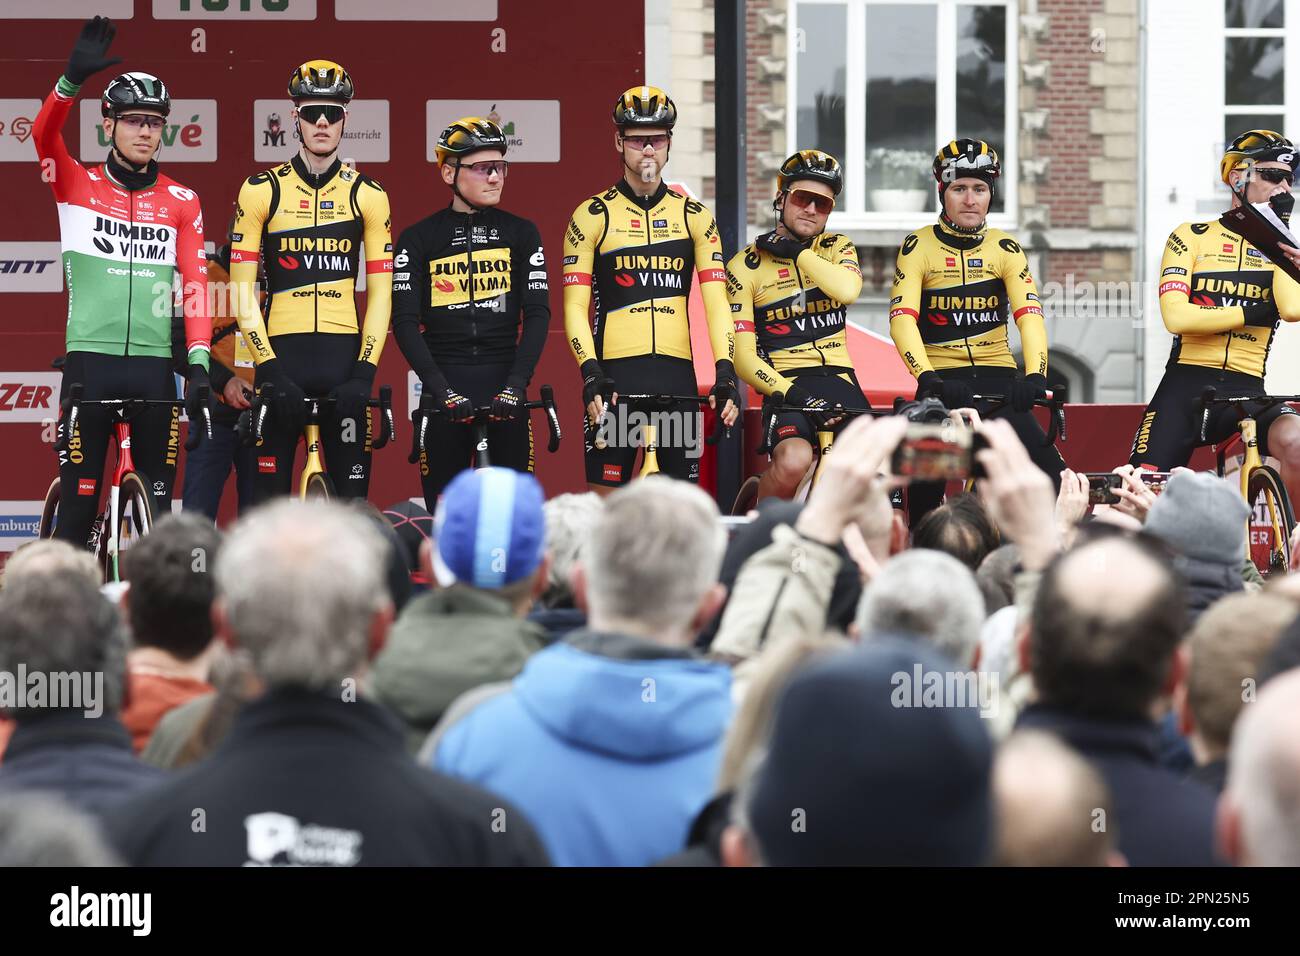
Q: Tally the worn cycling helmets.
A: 7